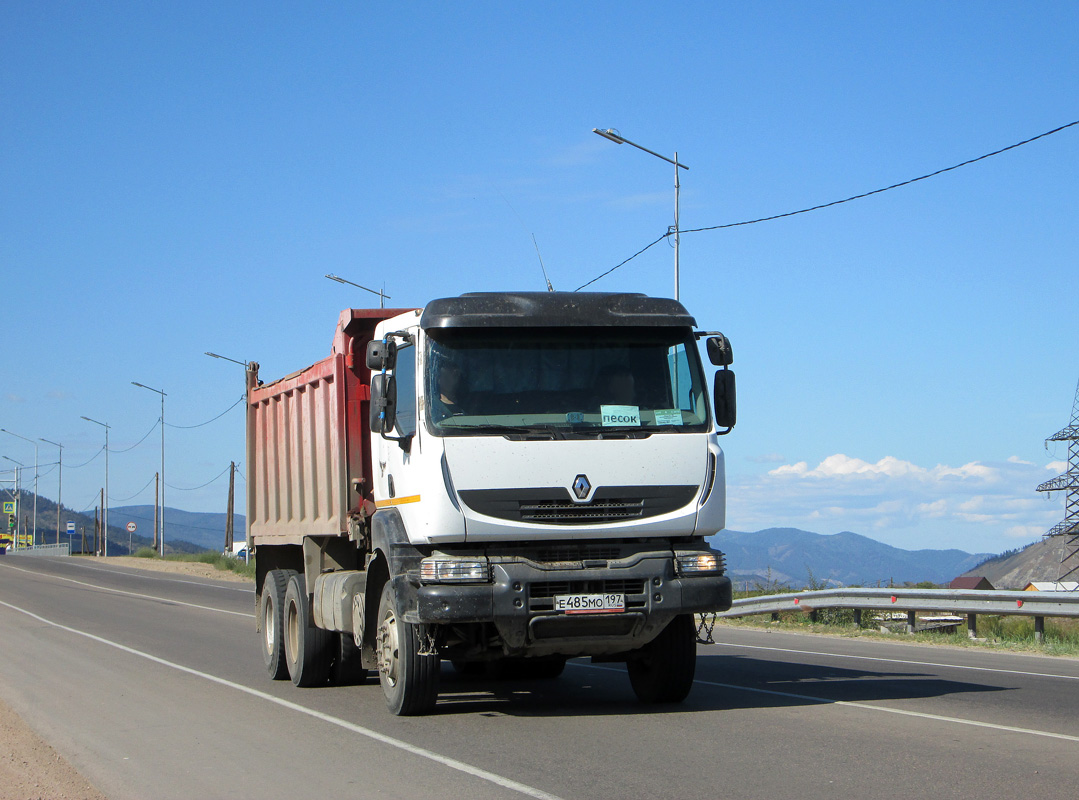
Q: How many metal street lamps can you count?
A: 8